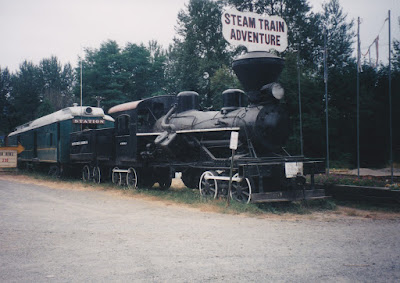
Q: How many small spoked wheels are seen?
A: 6